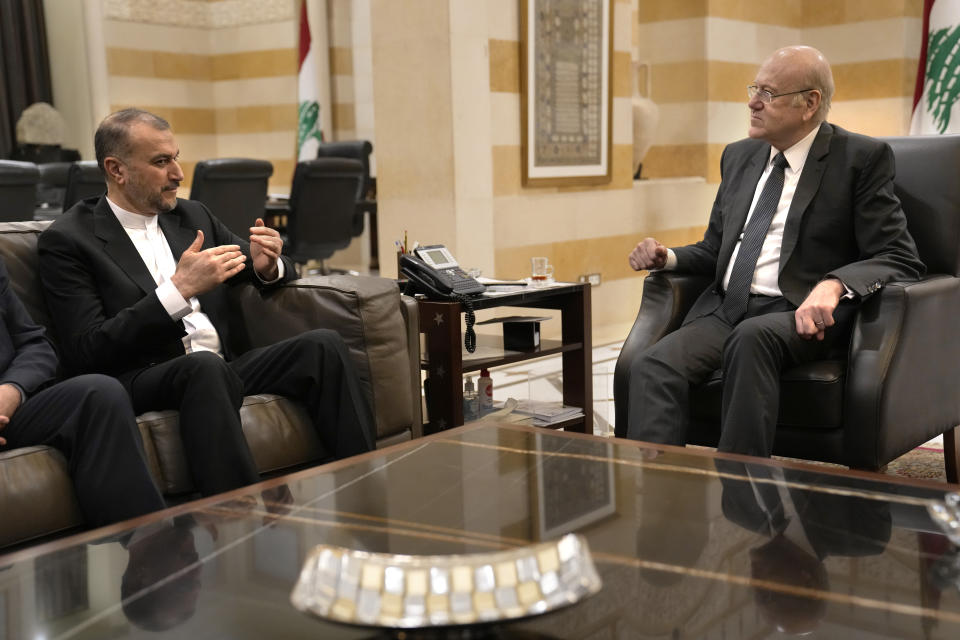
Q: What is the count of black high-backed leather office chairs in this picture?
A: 6